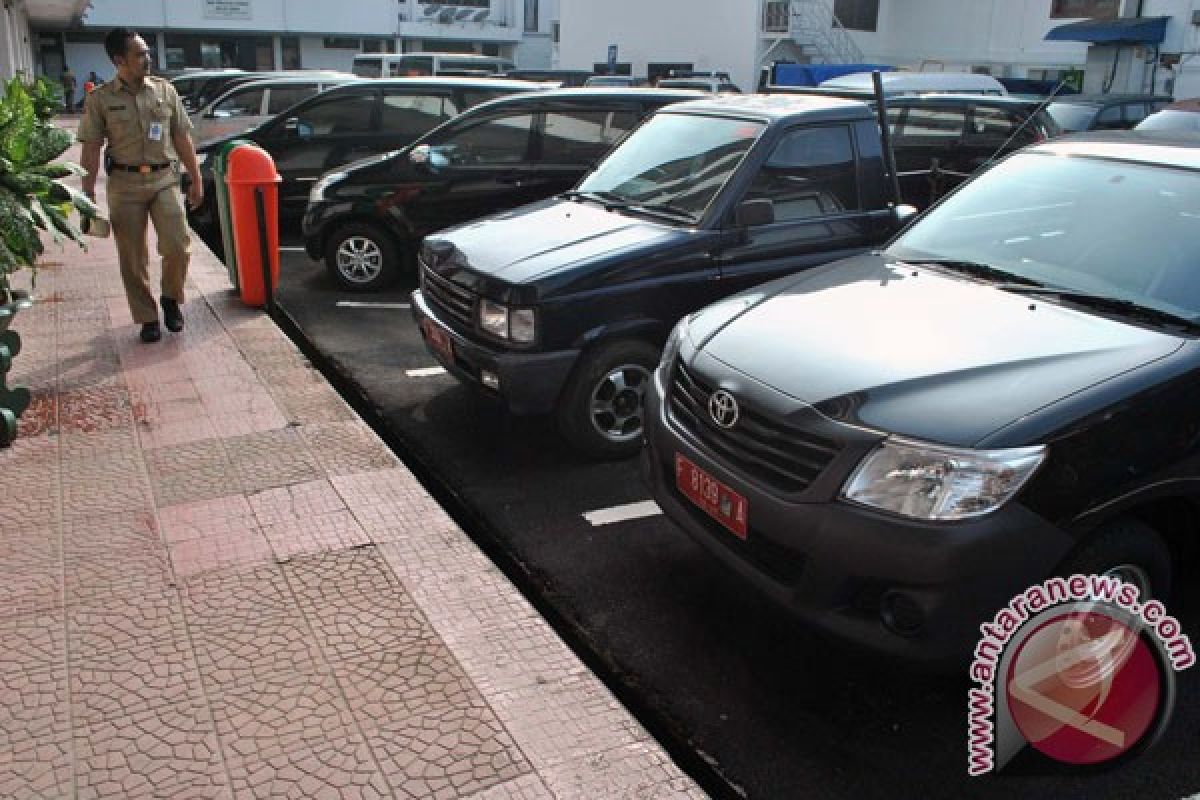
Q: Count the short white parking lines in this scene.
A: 4